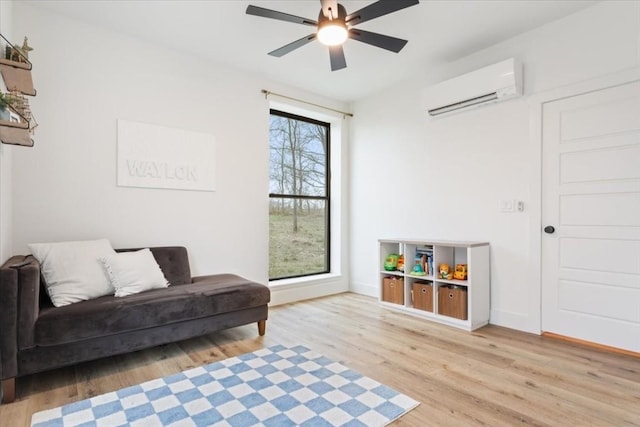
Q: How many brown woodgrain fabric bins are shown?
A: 3